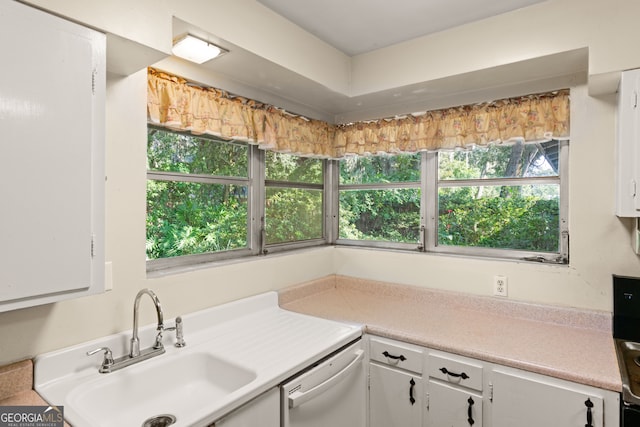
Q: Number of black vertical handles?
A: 3